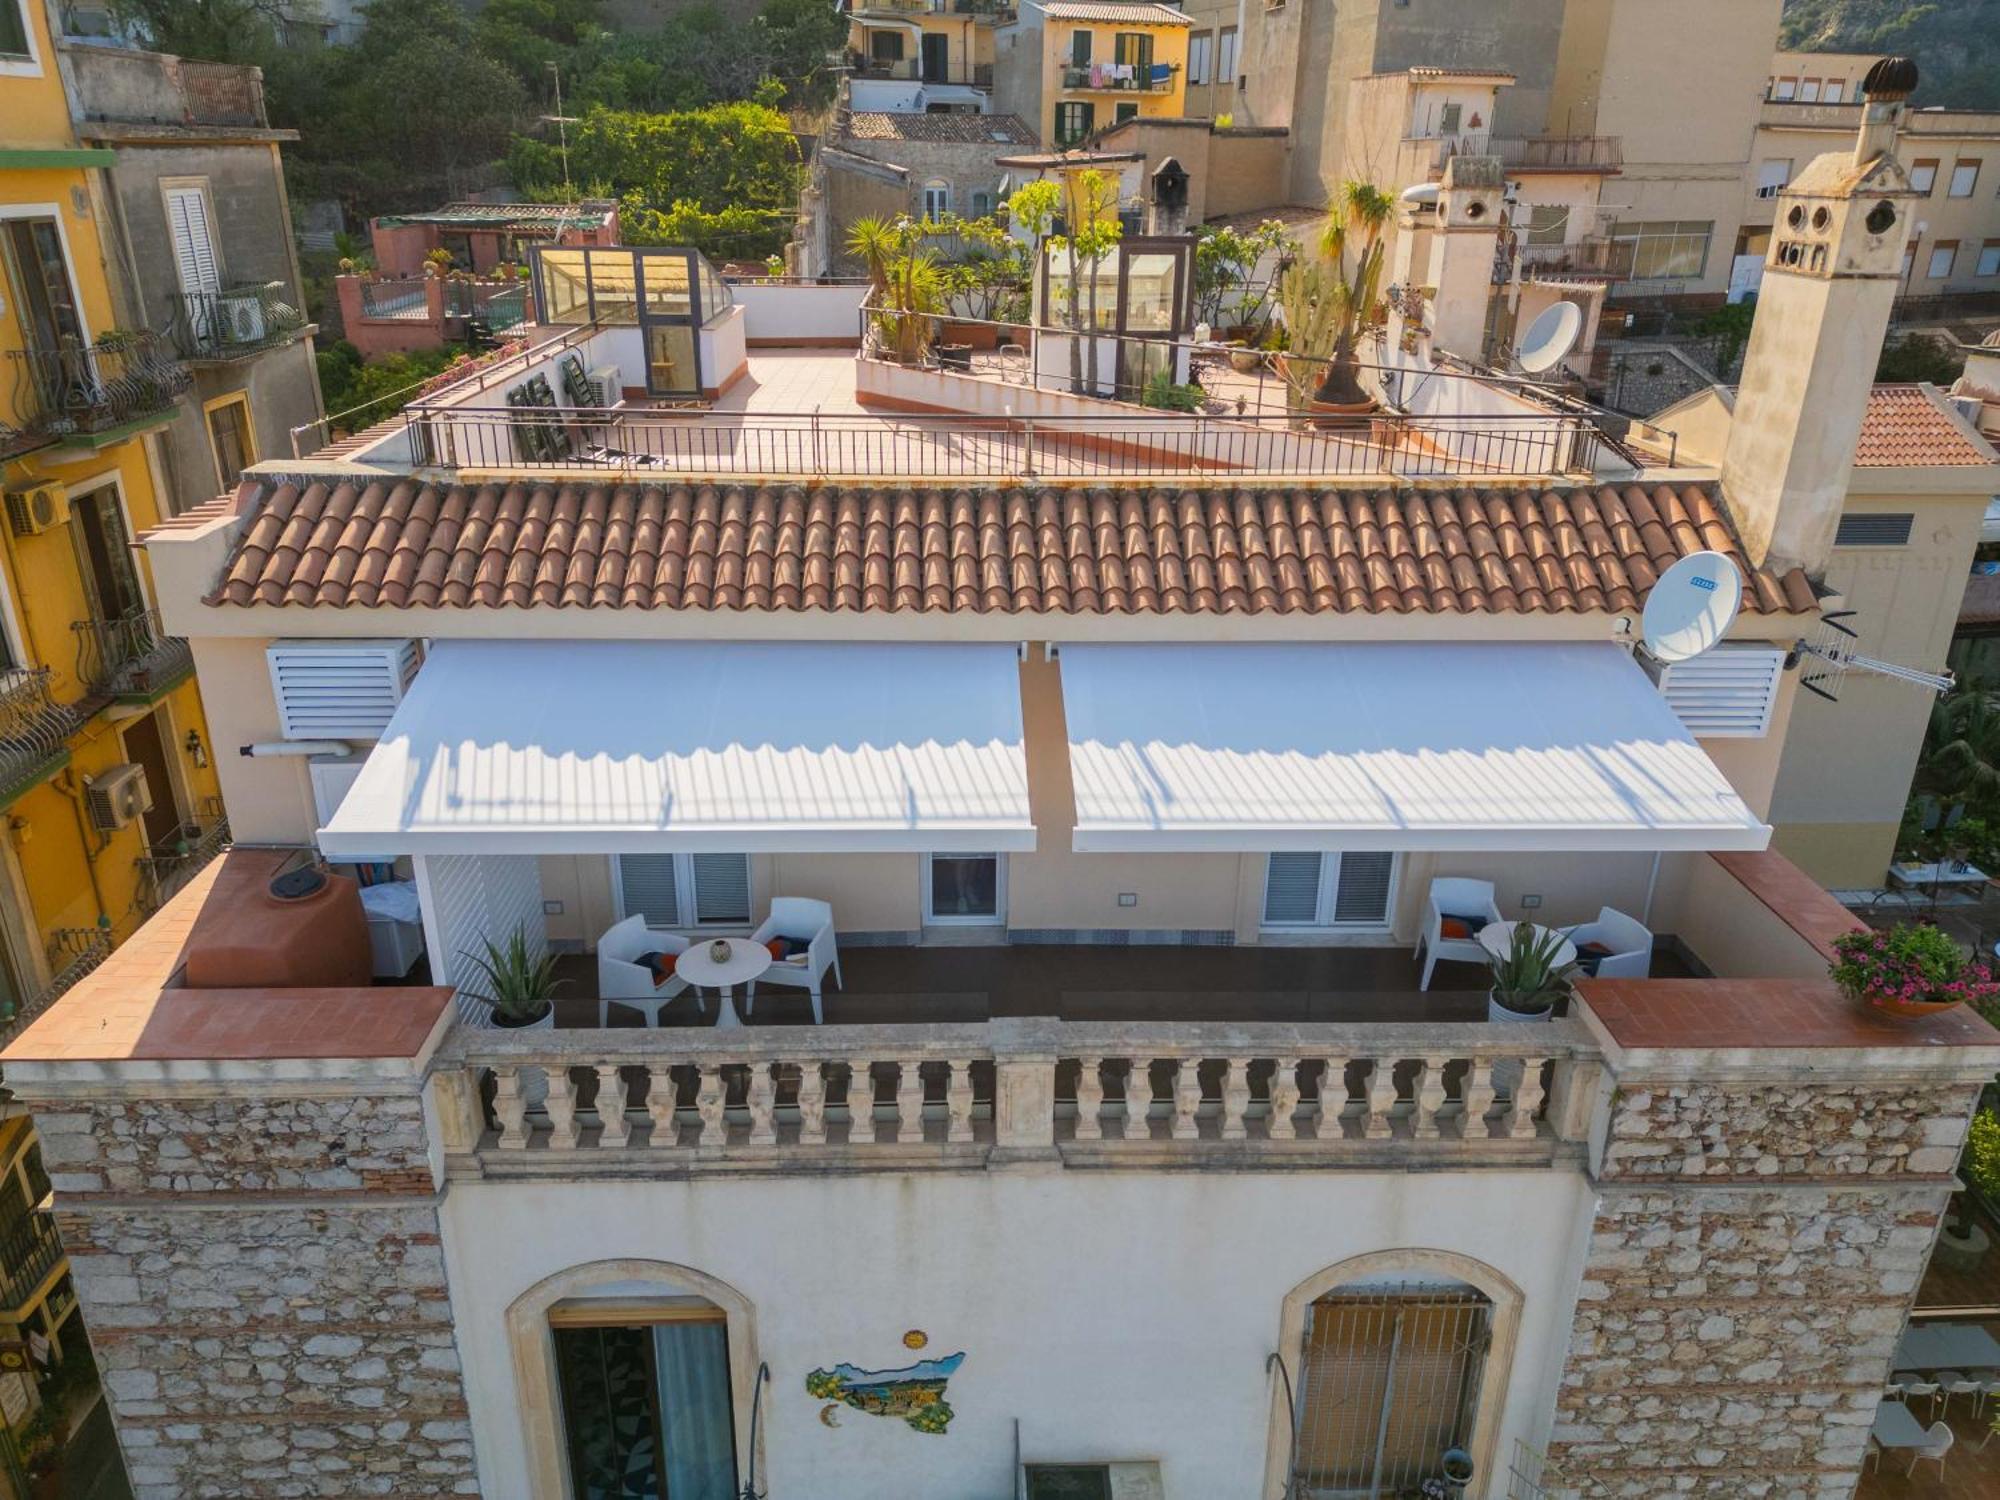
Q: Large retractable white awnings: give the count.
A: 2